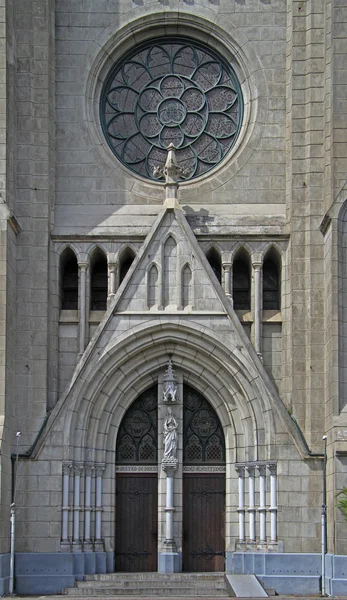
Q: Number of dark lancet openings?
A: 6